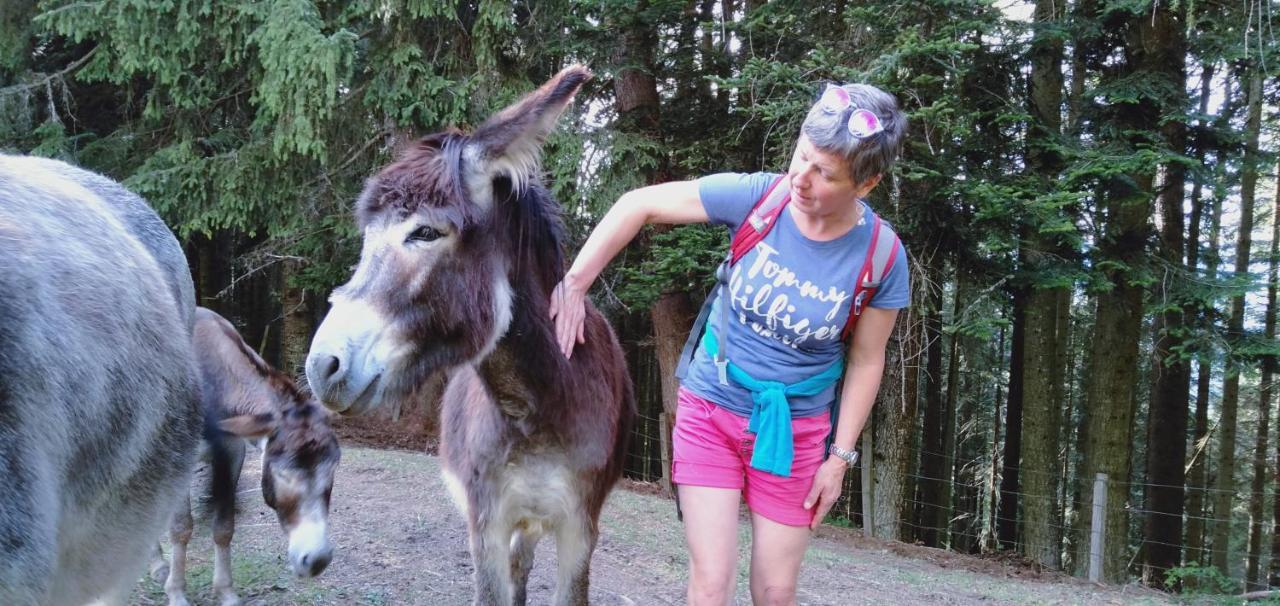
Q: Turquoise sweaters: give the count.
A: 1